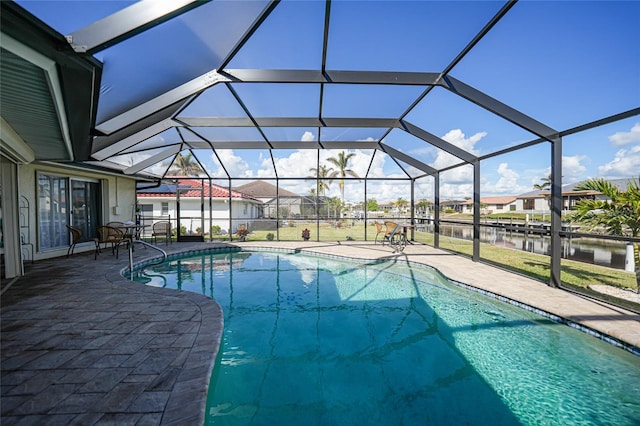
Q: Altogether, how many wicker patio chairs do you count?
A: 6